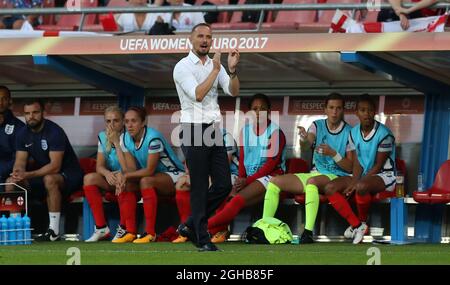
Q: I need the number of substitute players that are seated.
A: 6